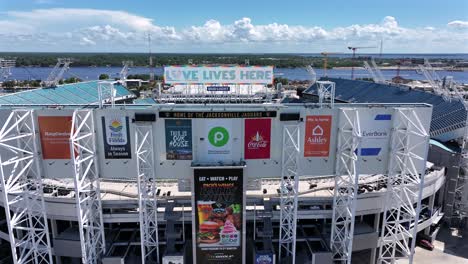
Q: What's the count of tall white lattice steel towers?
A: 6